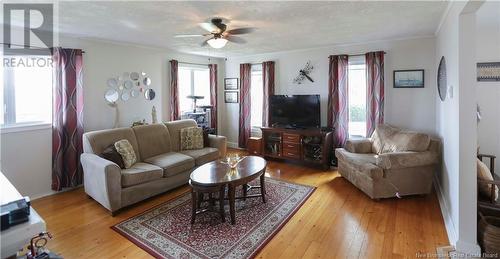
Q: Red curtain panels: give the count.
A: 7